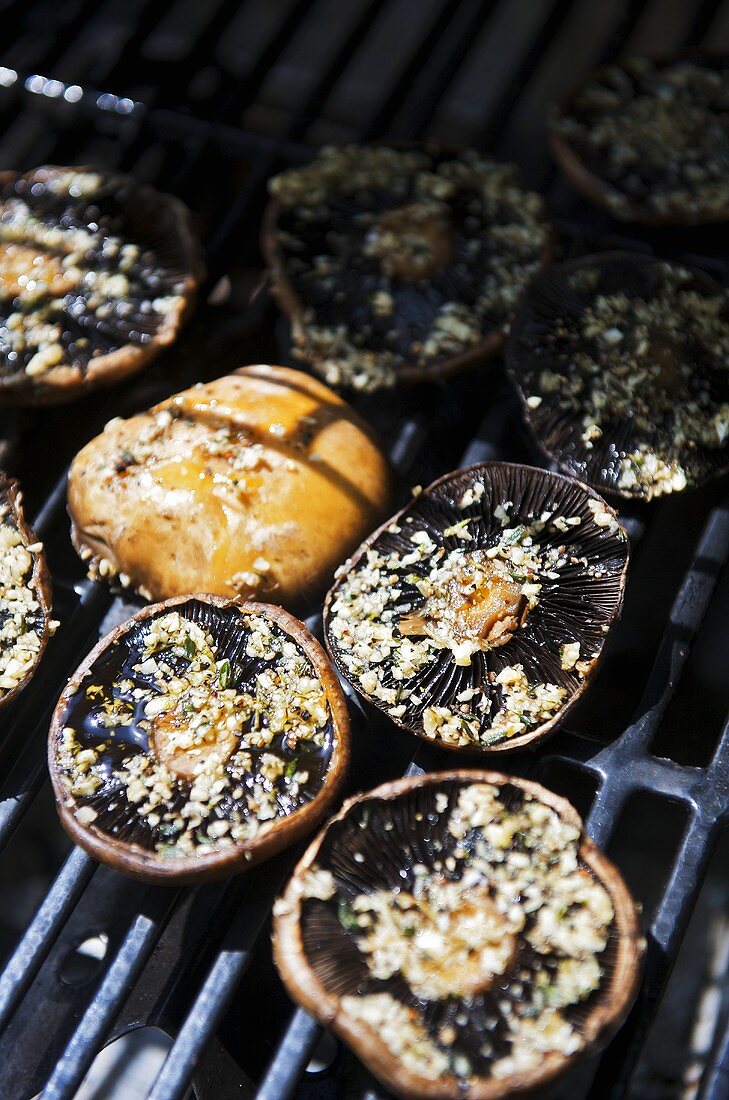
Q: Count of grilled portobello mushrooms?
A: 9